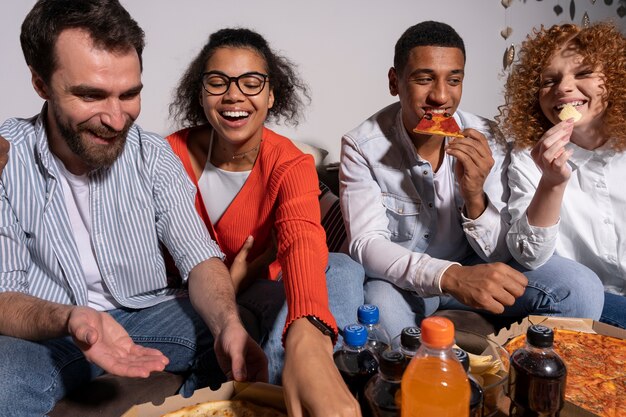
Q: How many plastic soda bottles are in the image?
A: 7